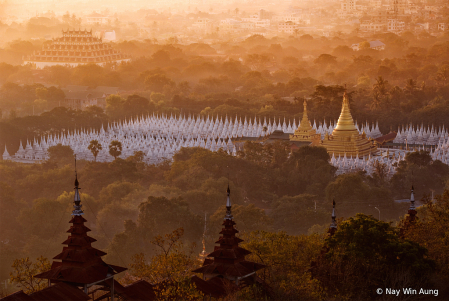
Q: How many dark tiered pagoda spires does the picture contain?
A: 4